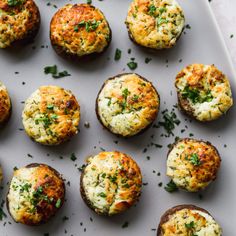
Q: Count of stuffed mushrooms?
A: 11